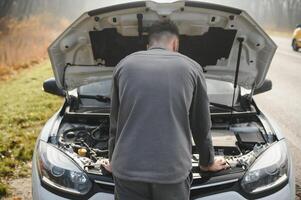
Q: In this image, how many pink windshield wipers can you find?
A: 0